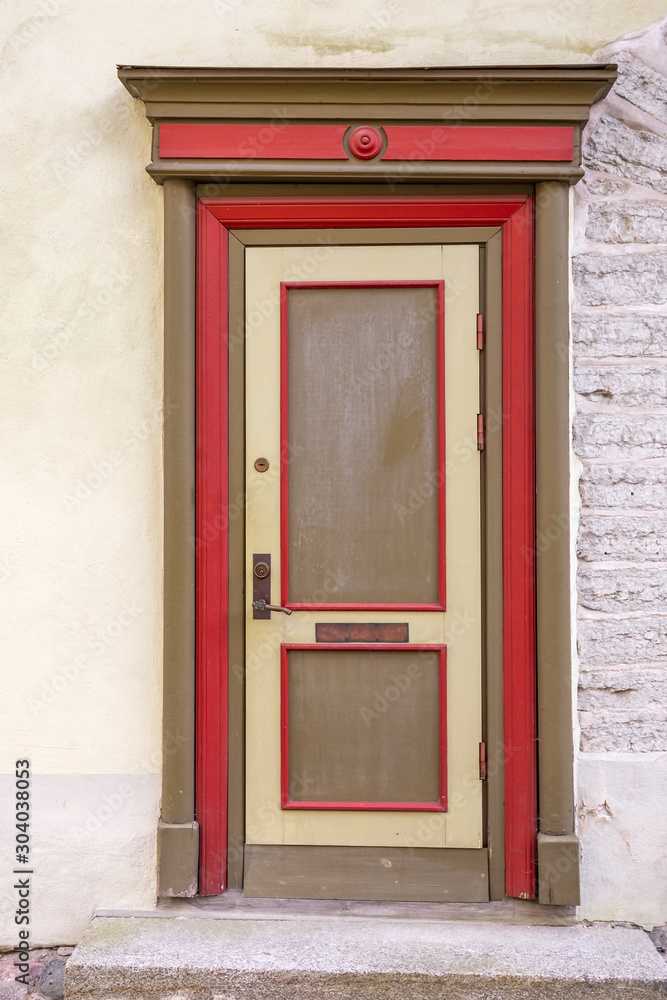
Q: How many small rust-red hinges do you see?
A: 3